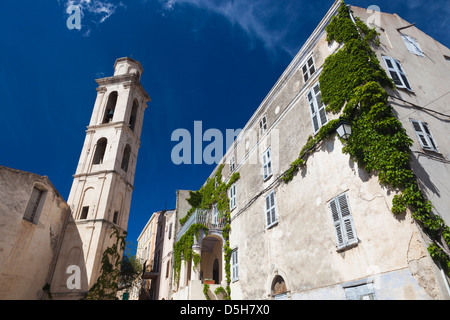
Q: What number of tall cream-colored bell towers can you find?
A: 1